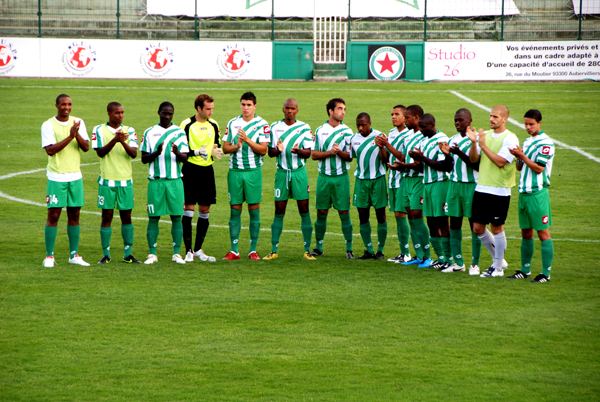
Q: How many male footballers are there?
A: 14